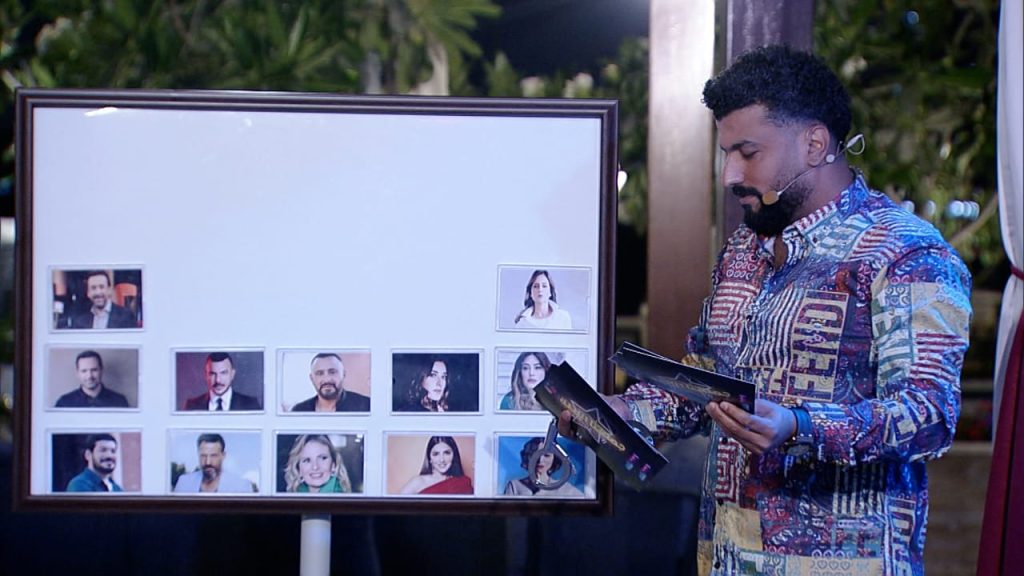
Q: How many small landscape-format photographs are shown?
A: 12